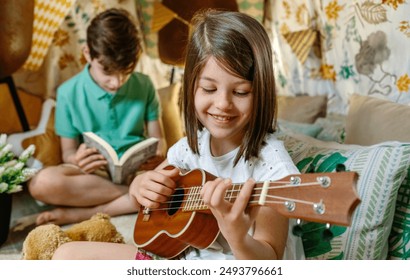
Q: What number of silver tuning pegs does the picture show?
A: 4